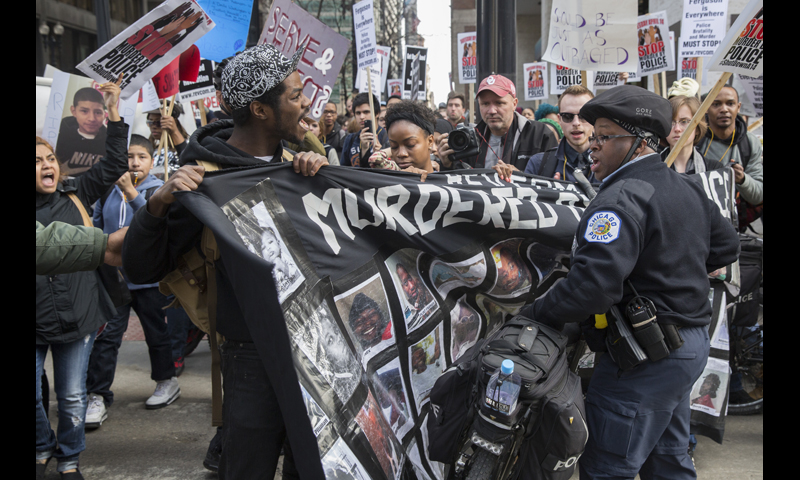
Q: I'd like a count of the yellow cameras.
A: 0